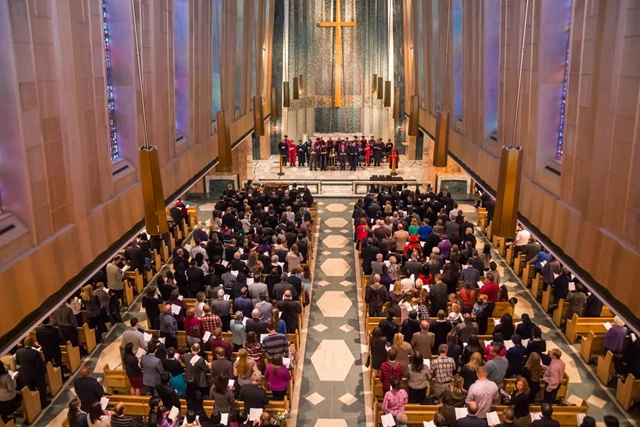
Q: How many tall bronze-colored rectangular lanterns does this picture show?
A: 14